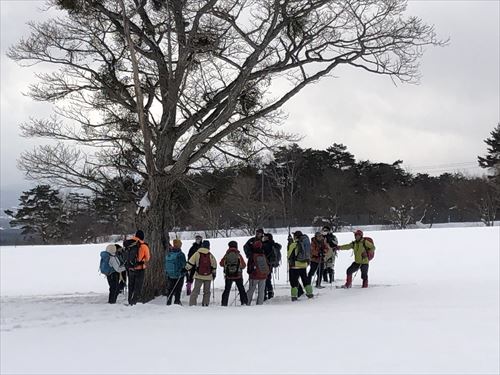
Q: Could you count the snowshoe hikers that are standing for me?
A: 14